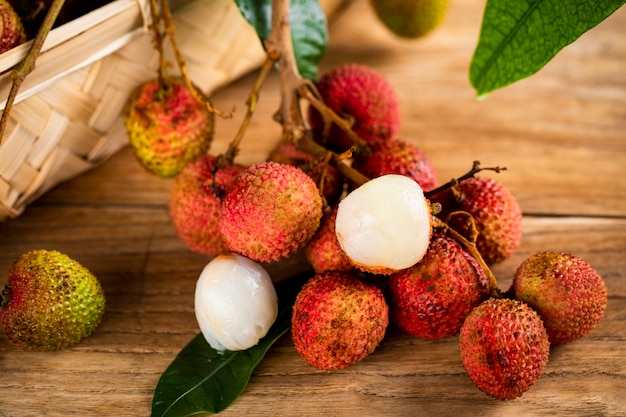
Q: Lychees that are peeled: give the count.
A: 2